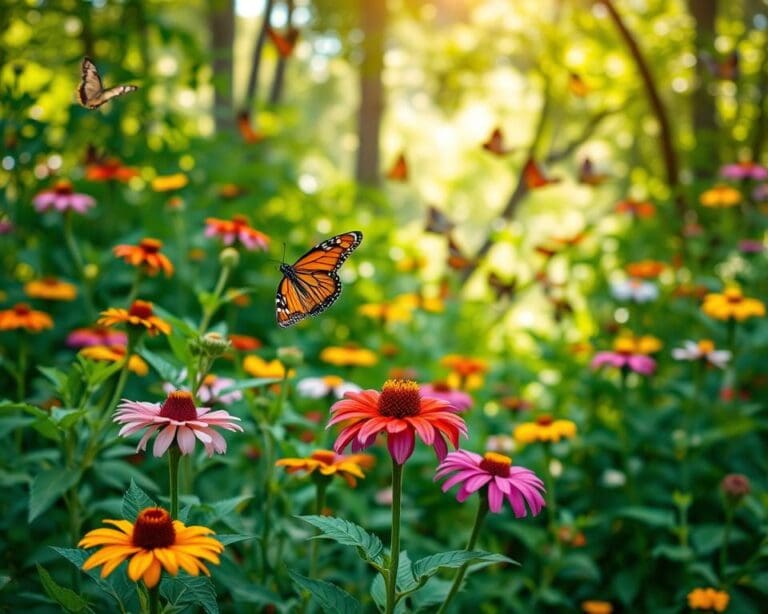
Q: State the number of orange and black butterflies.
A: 1